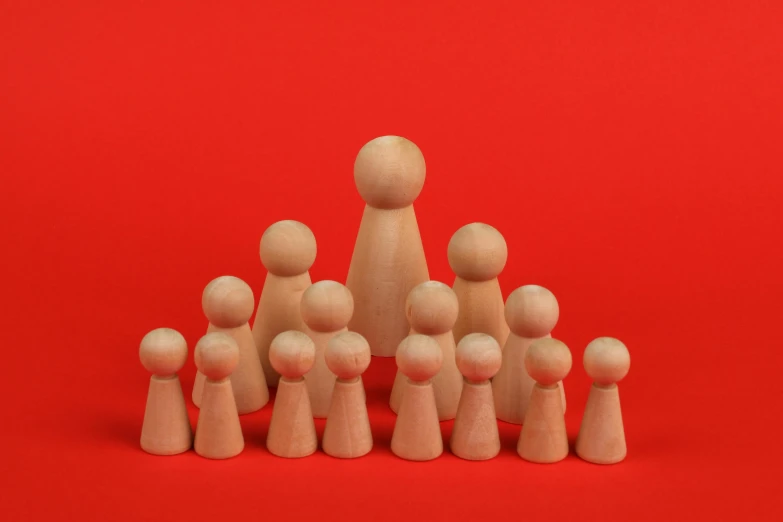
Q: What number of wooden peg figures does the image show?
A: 15